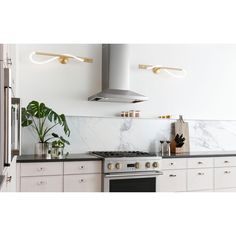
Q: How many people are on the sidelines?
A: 0